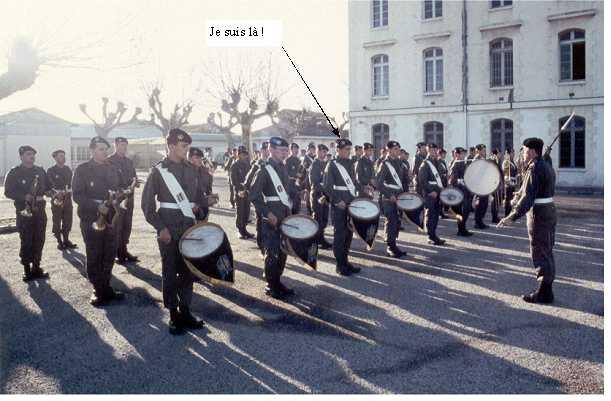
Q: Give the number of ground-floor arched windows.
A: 4